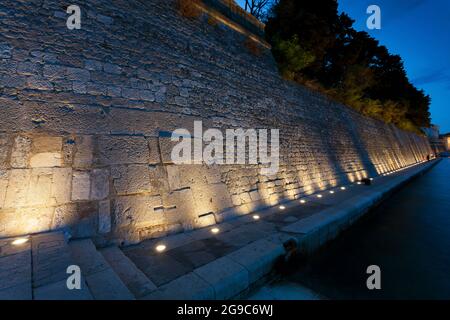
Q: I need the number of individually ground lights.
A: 11